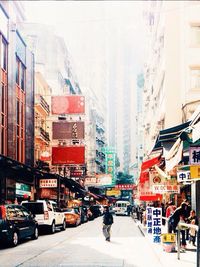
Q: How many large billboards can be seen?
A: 3